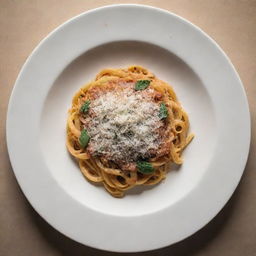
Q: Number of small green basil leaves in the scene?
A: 5